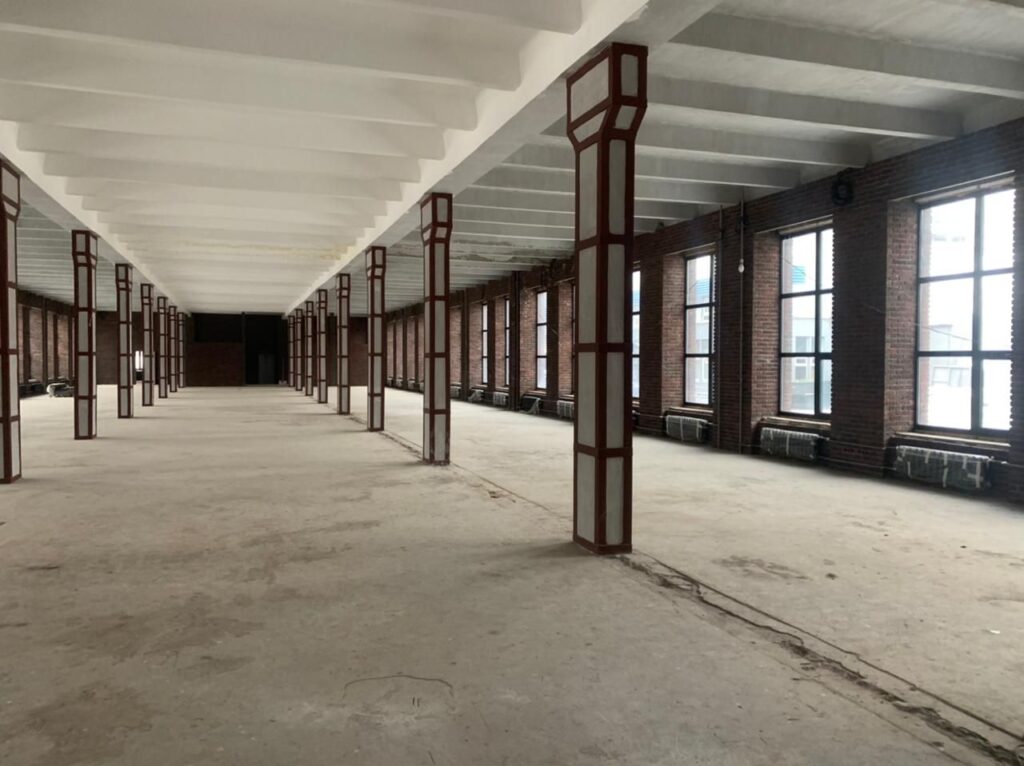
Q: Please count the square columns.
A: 15